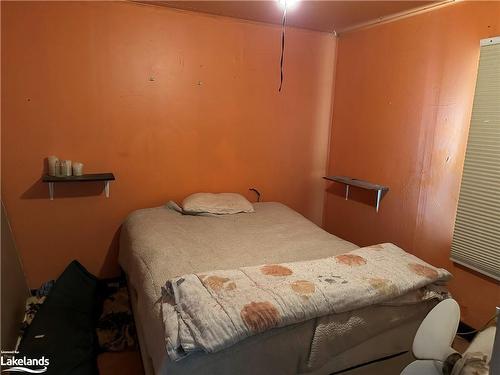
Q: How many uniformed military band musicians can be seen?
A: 0